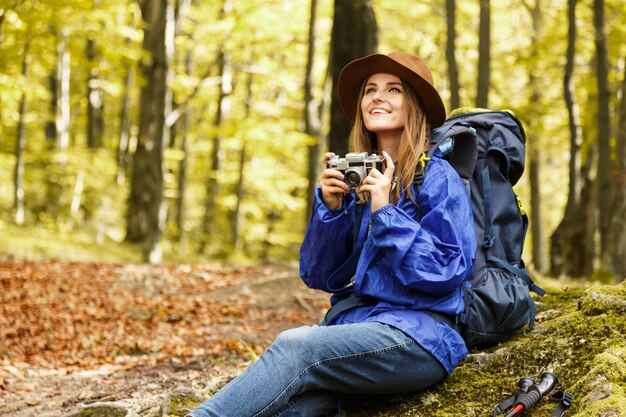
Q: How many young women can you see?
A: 1